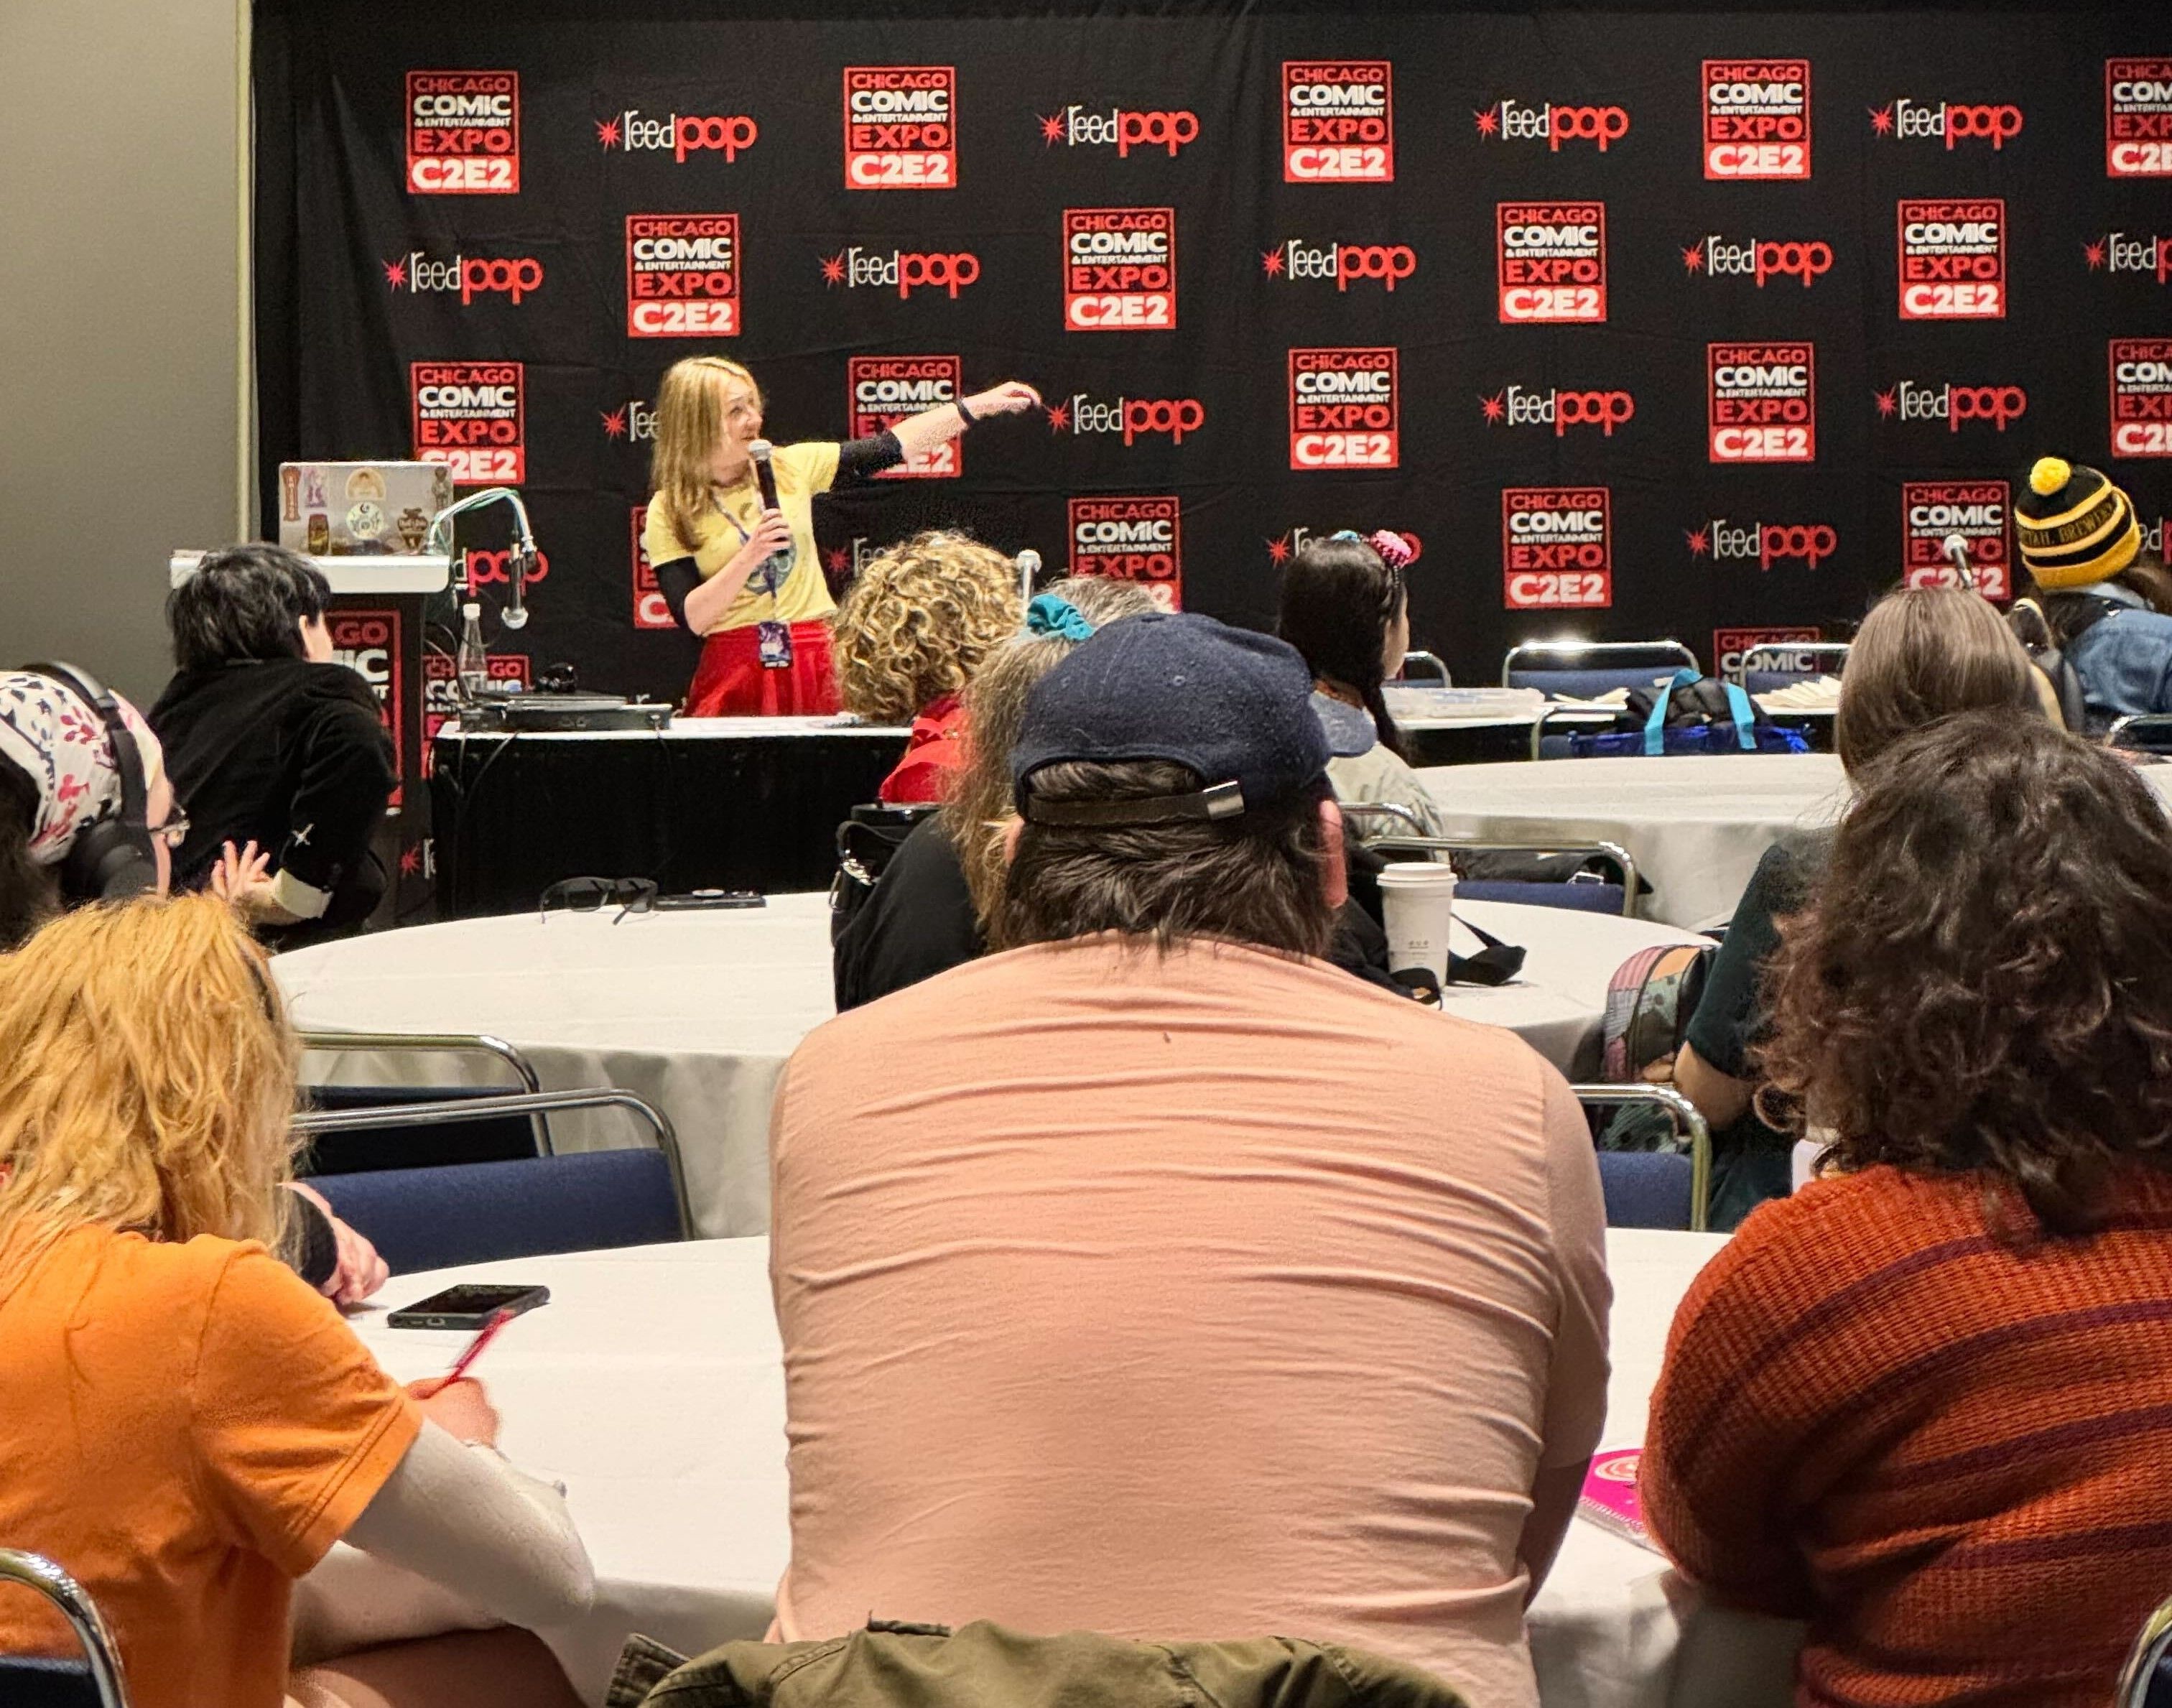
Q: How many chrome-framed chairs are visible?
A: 12